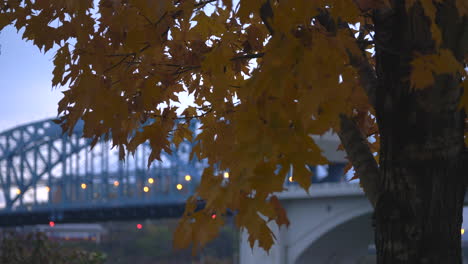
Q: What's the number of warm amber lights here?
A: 11